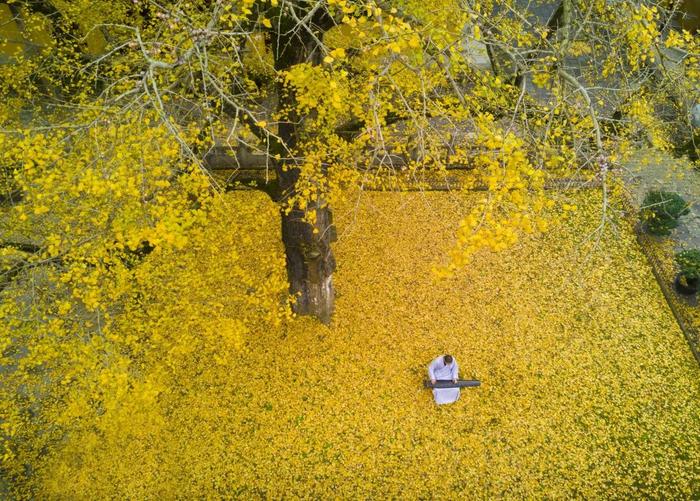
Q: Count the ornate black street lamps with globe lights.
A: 0